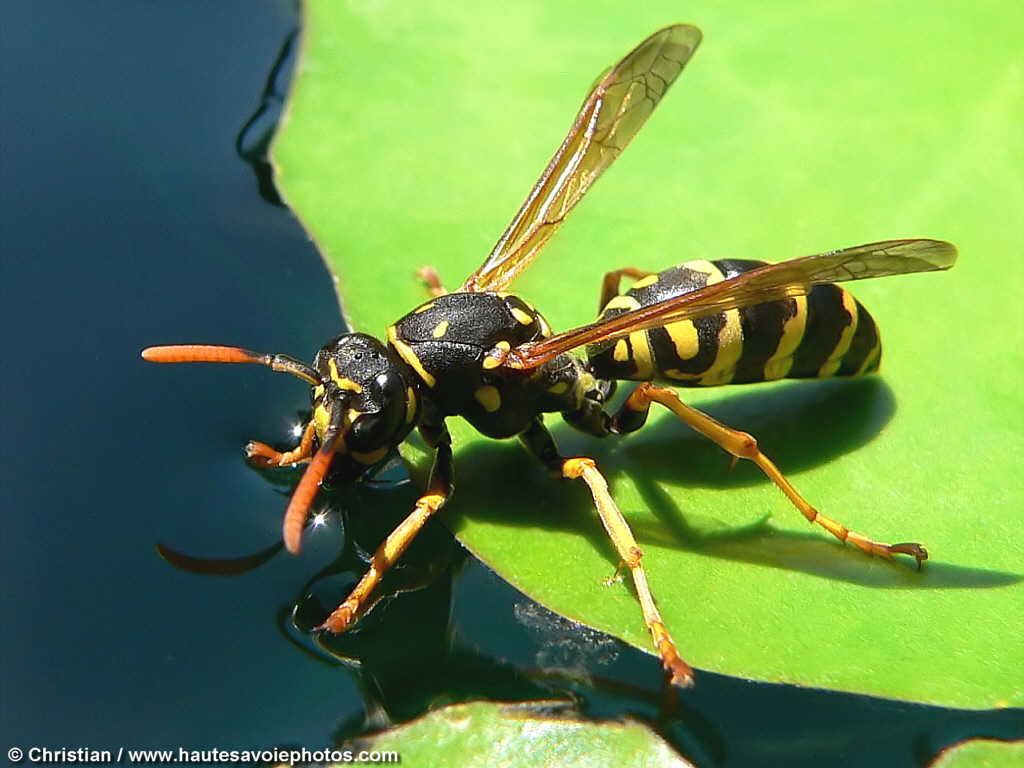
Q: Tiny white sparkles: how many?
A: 2